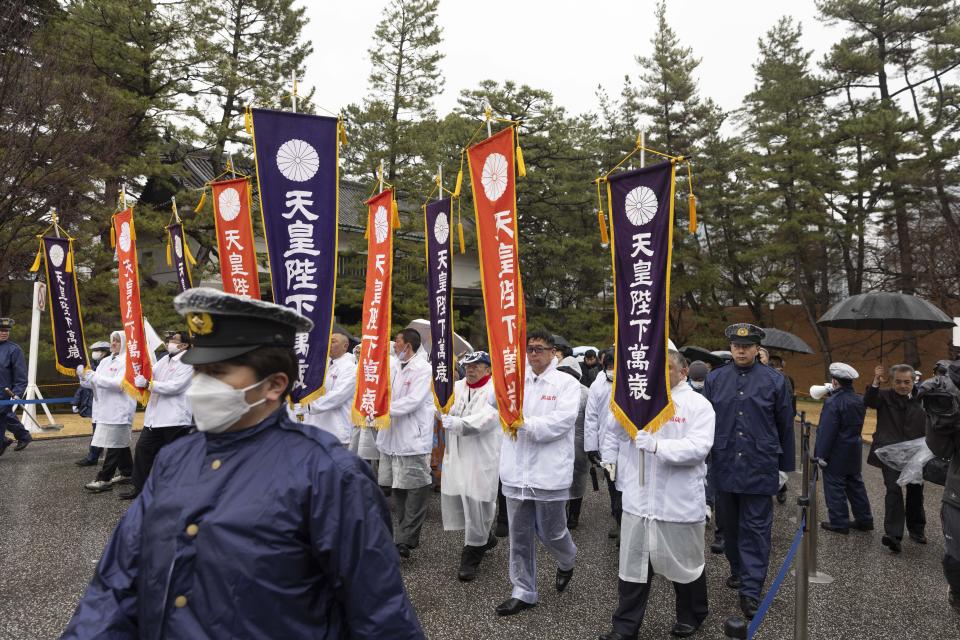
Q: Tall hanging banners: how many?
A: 9